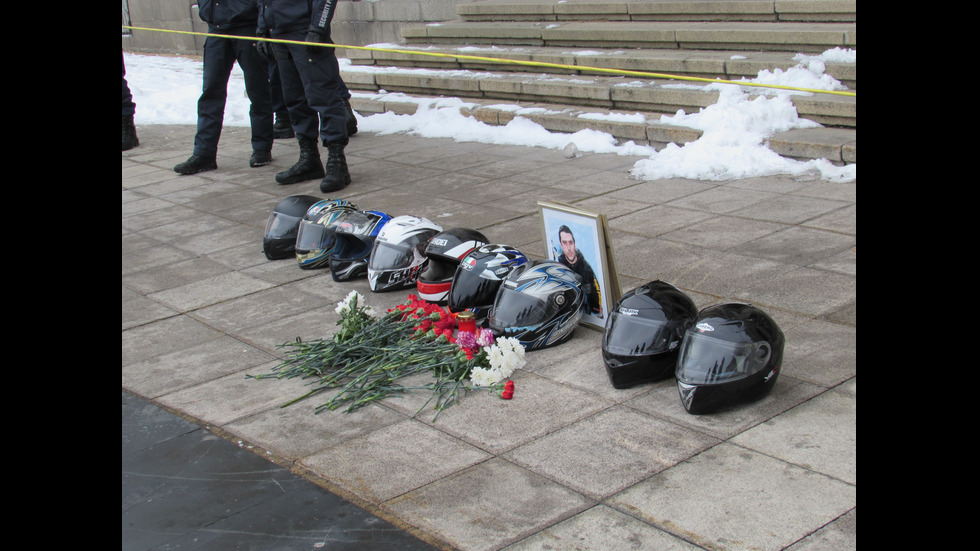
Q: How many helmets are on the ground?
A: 9